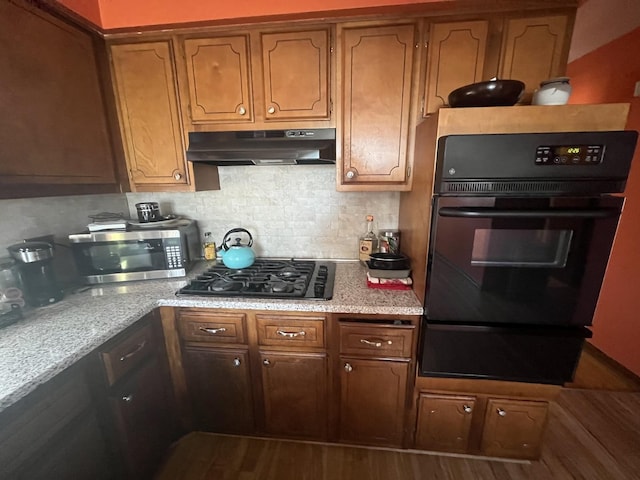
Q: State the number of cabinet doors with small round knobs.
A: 10